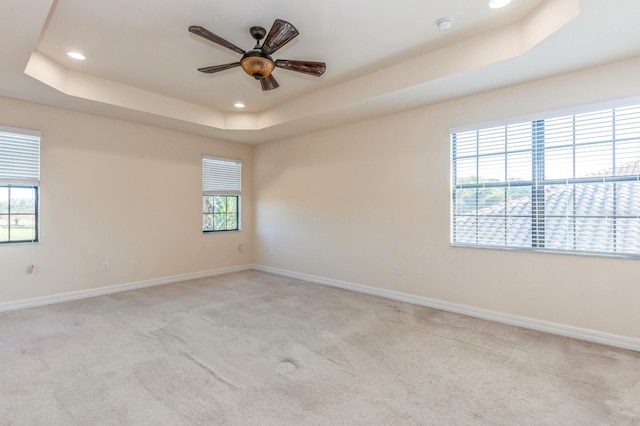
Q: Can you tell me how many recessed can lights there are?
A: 3